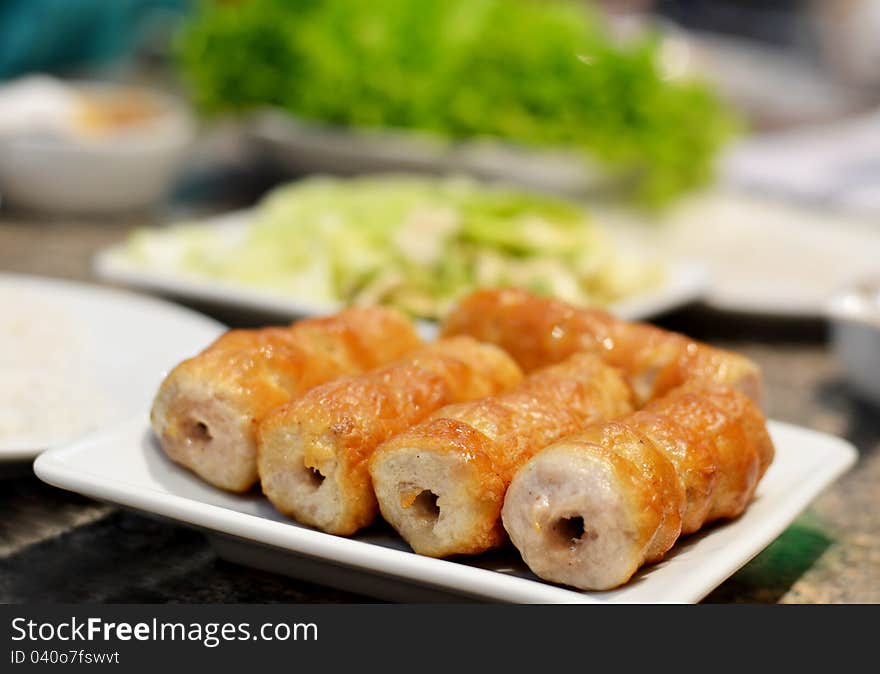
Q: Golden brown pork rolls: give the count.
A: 5